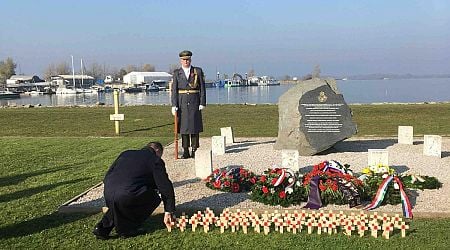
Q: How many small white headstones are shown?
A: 7